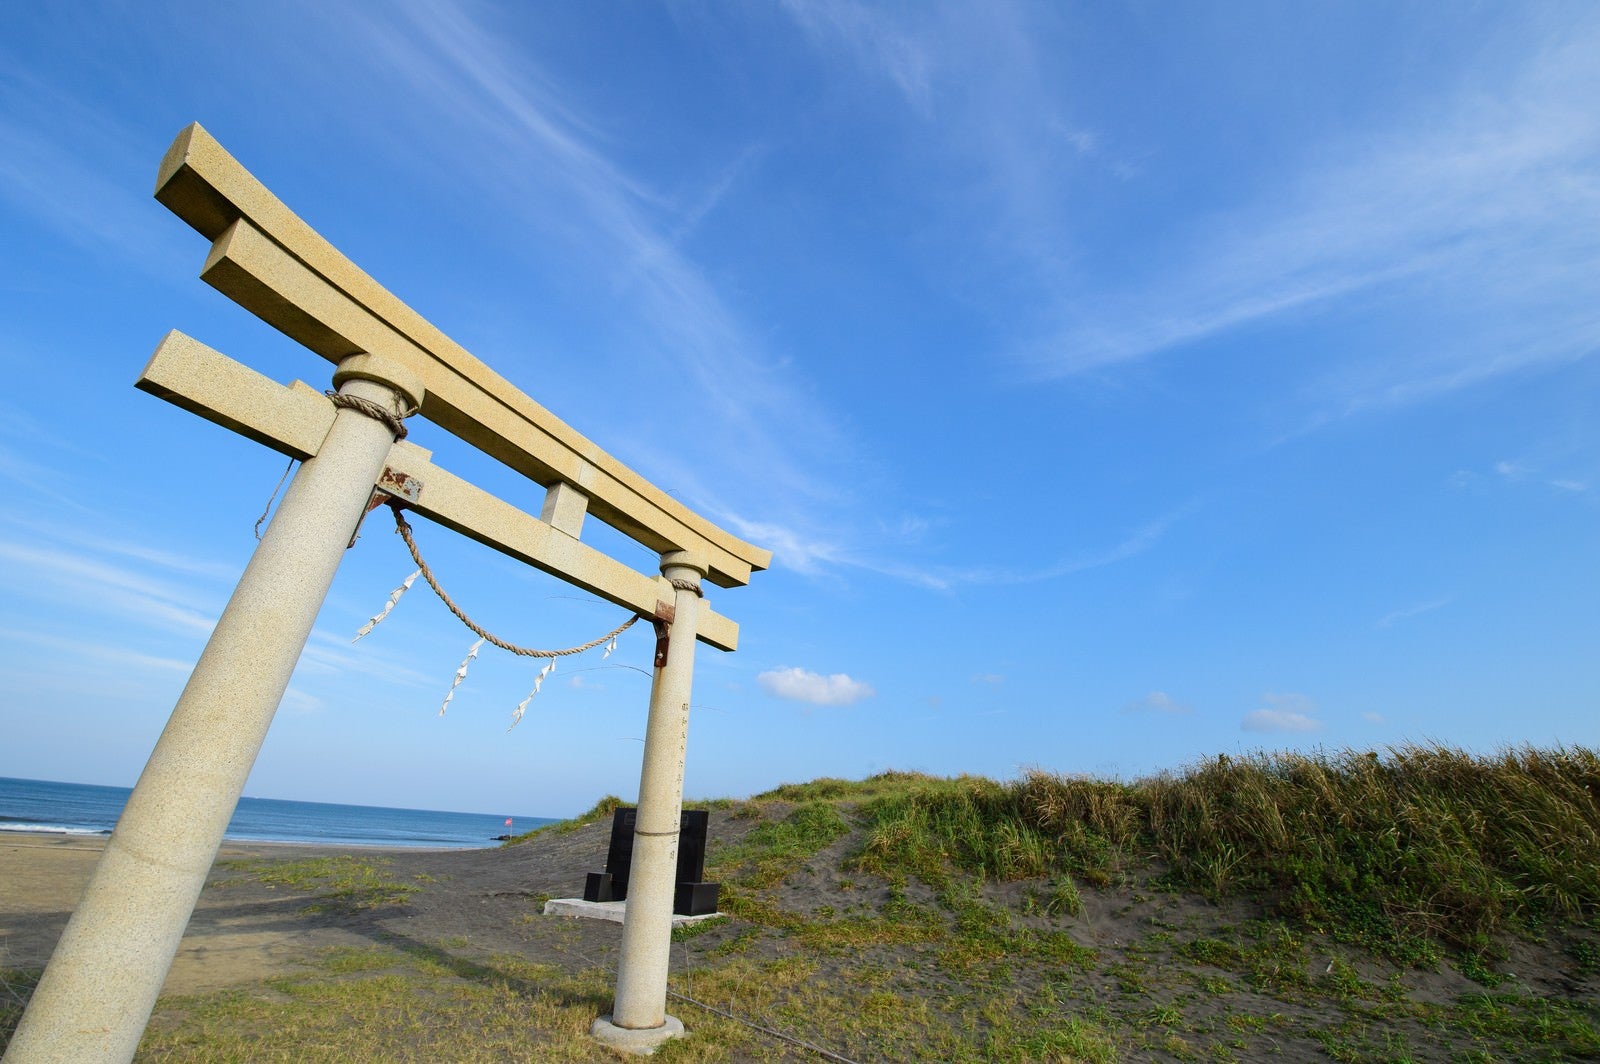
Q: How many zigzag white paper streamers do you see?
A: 4